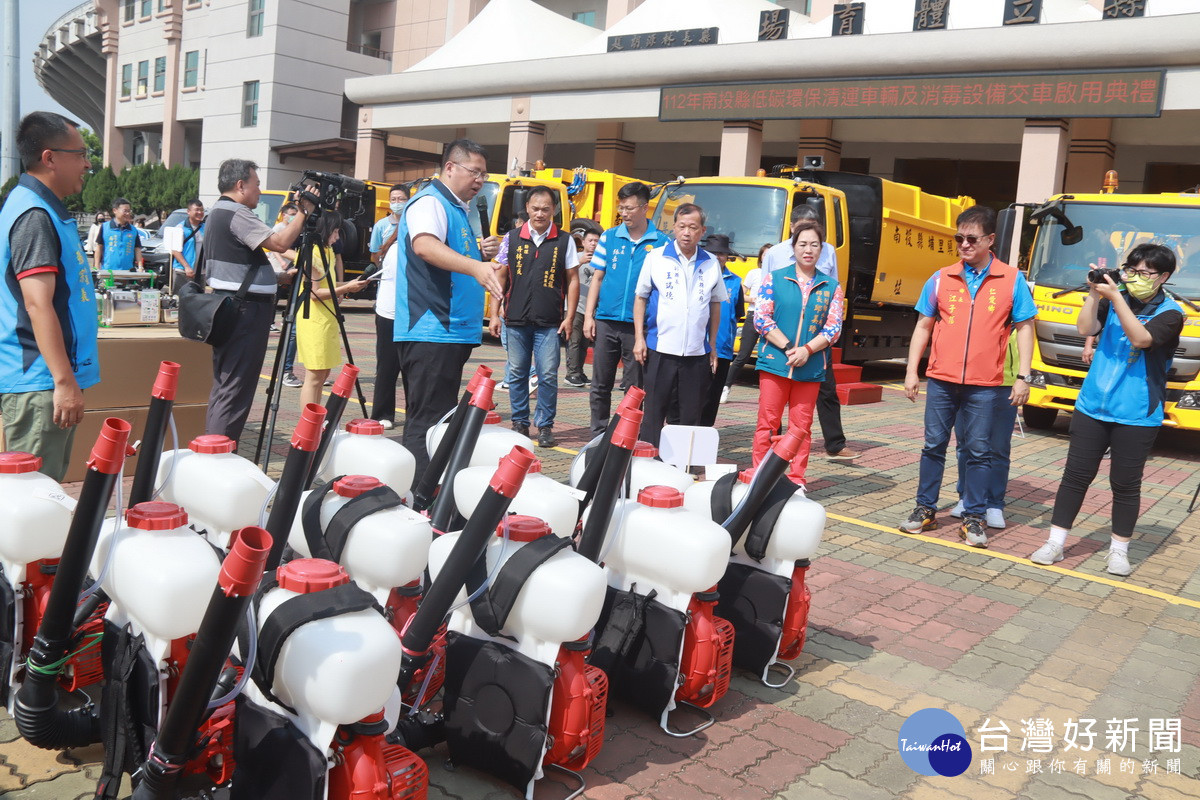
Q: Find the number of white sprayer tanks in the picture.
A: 12